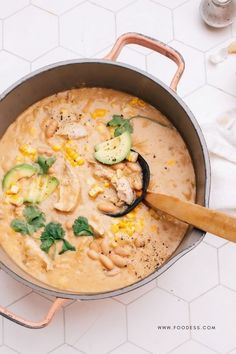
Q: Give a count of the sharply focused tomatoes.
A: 0